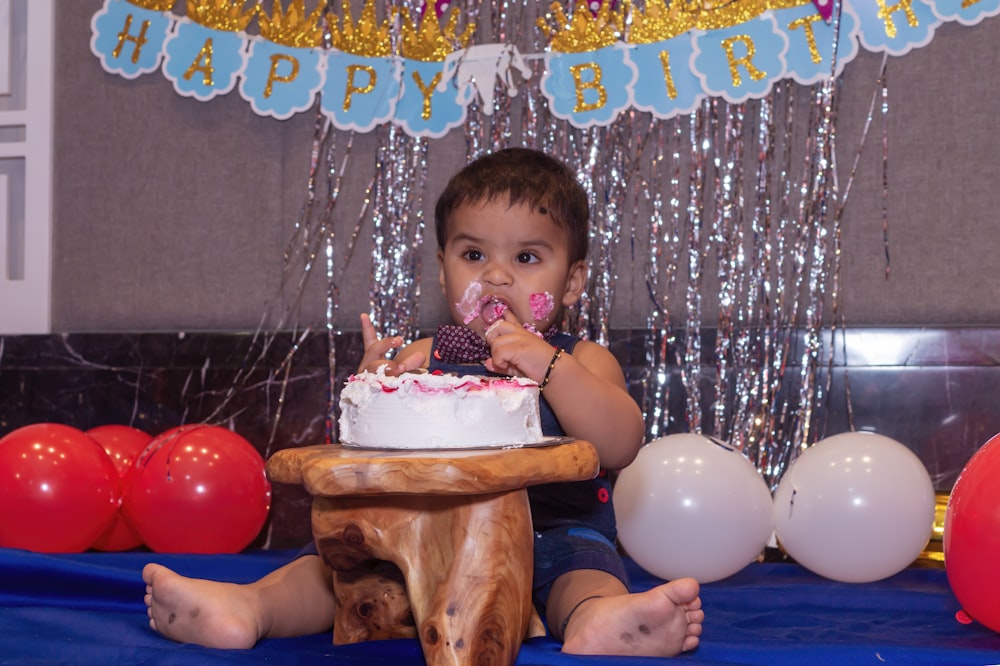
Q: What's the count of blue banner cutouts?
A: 11